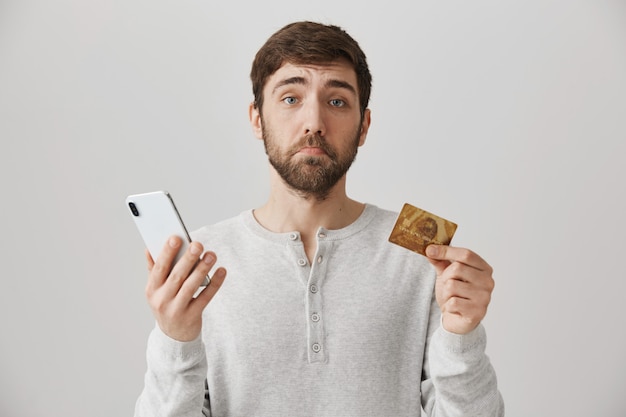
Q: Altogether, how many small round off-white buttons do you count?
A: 5